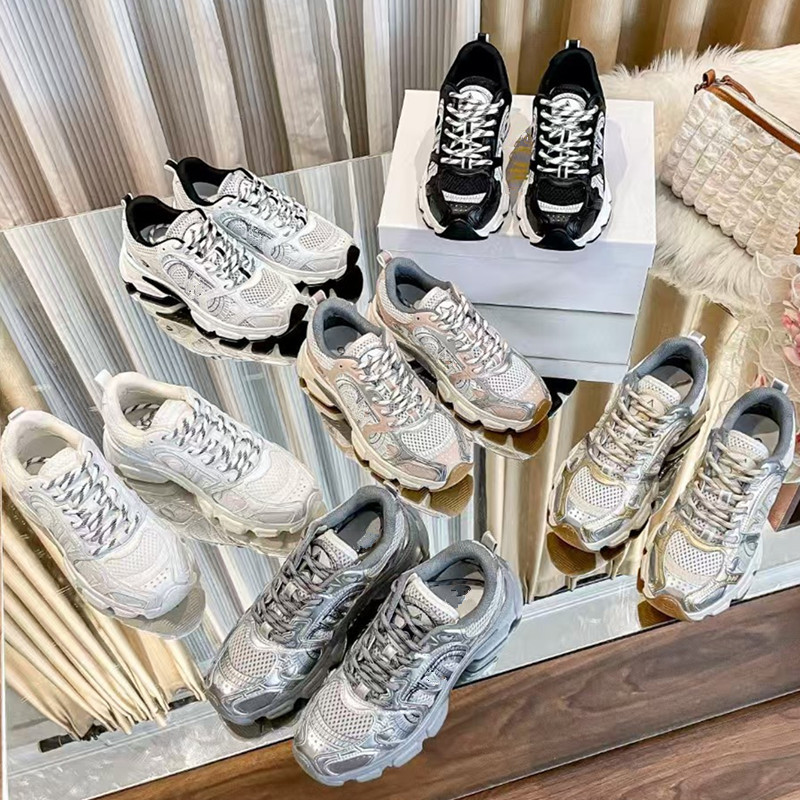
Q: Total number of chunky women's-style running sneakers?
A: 12